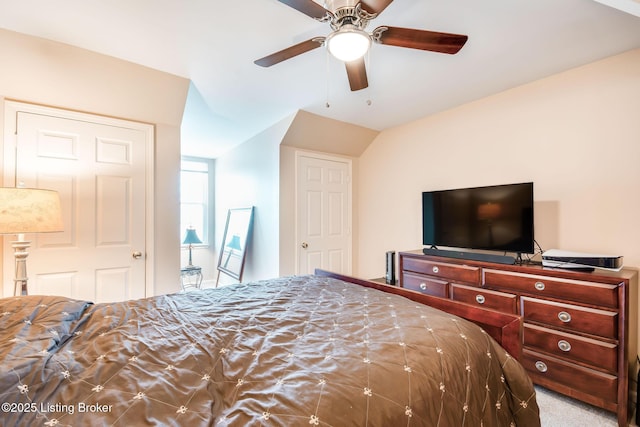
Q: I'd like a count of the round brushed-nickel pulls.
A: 7